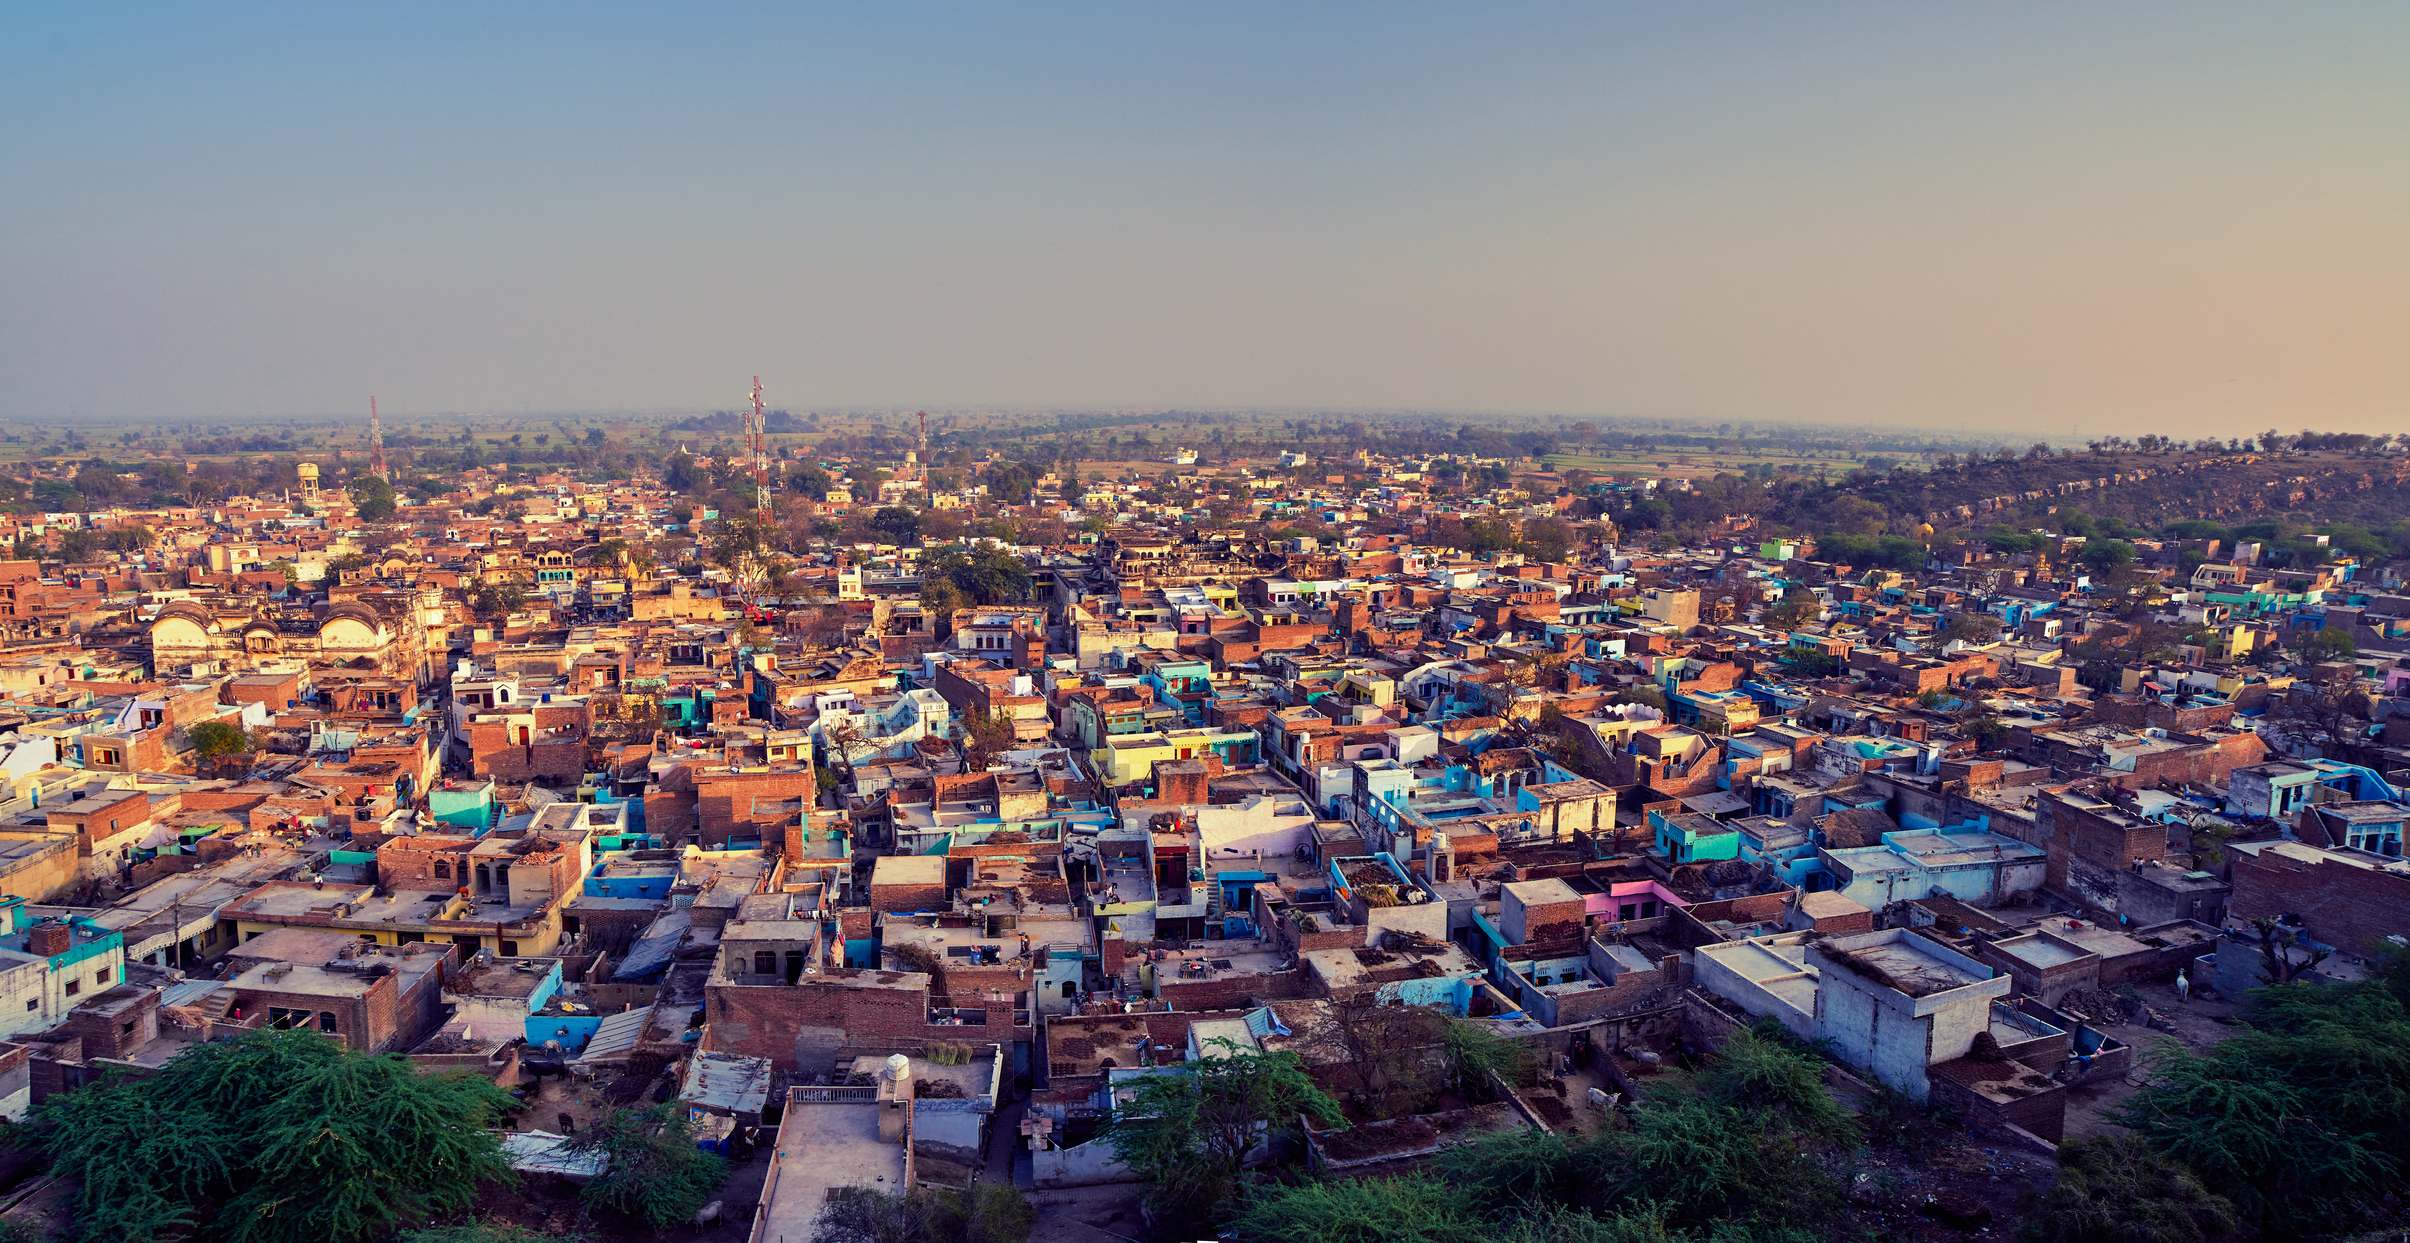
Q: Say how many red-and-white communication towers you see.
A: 4